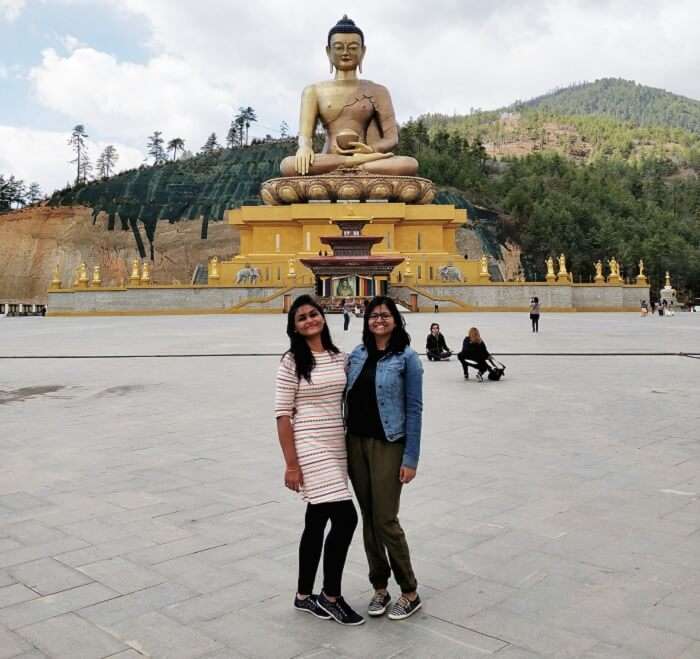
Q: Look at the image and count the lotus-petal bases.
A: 1